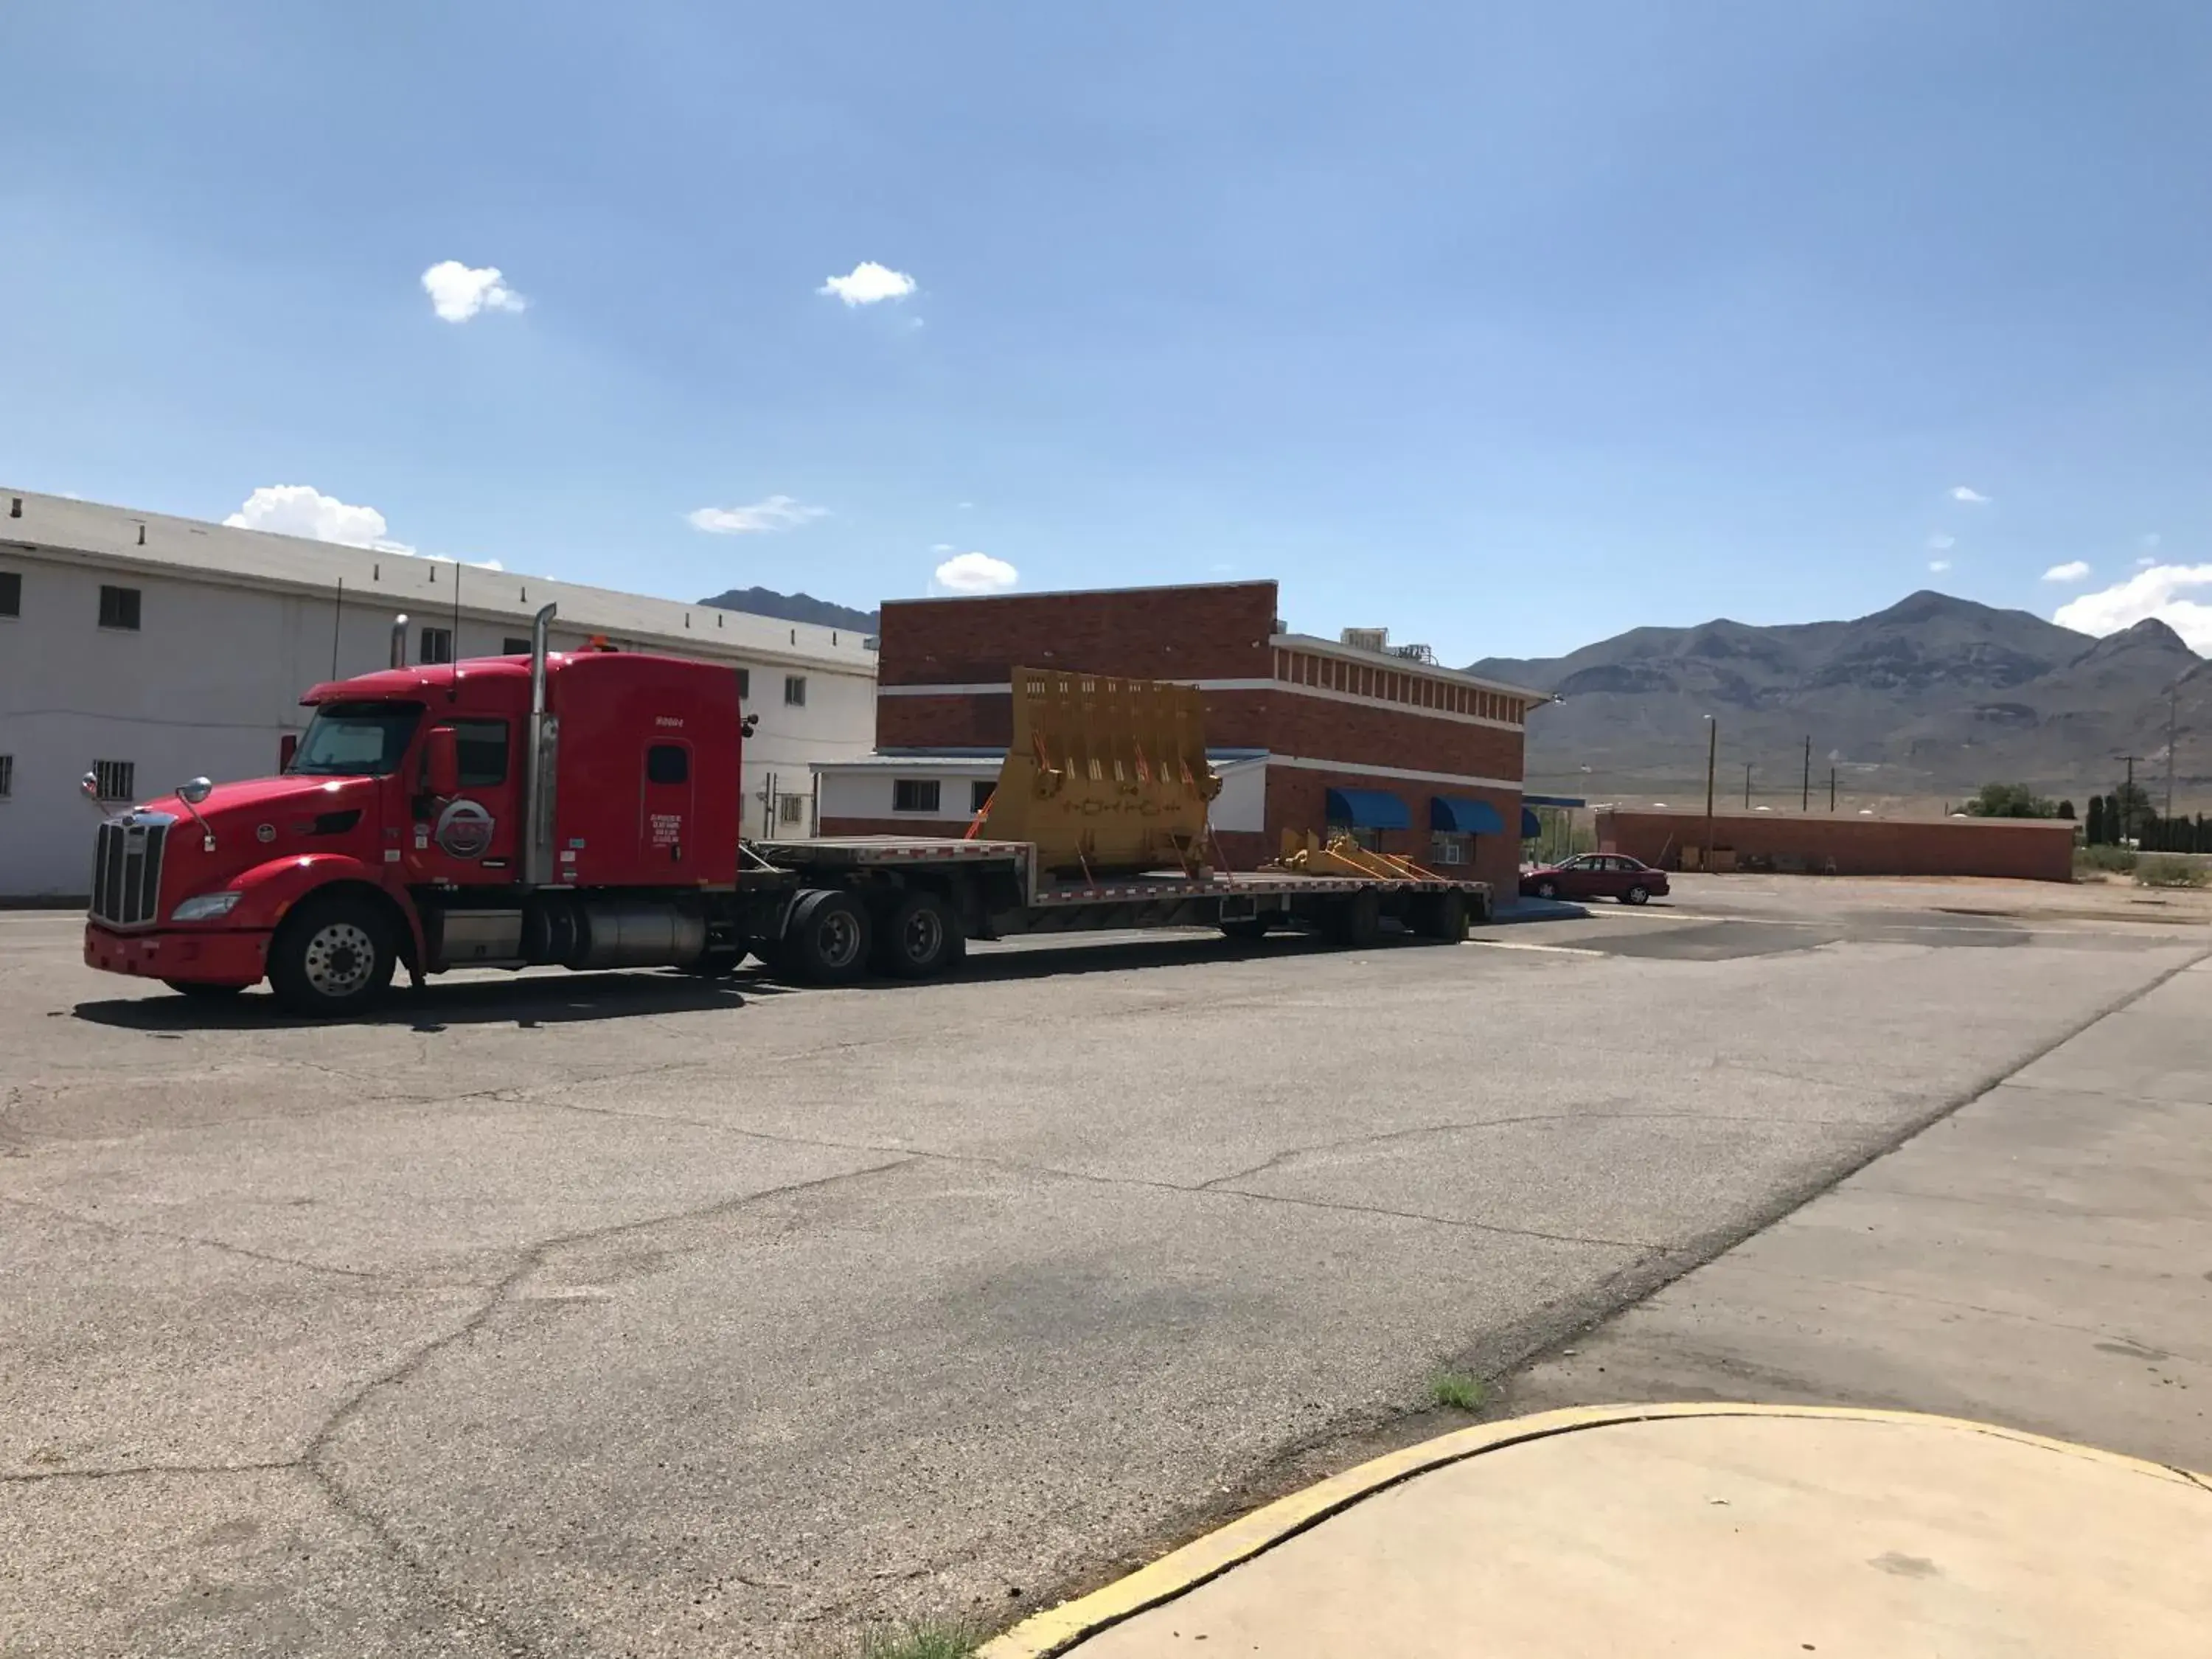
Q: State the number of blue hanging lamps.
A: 0